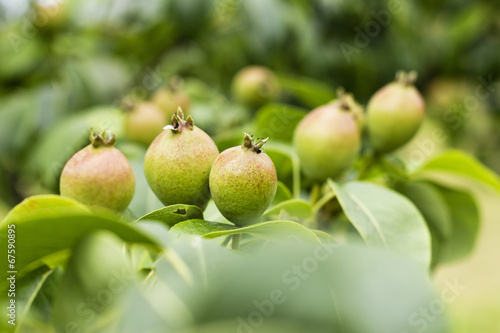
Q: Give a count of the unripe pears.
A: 8